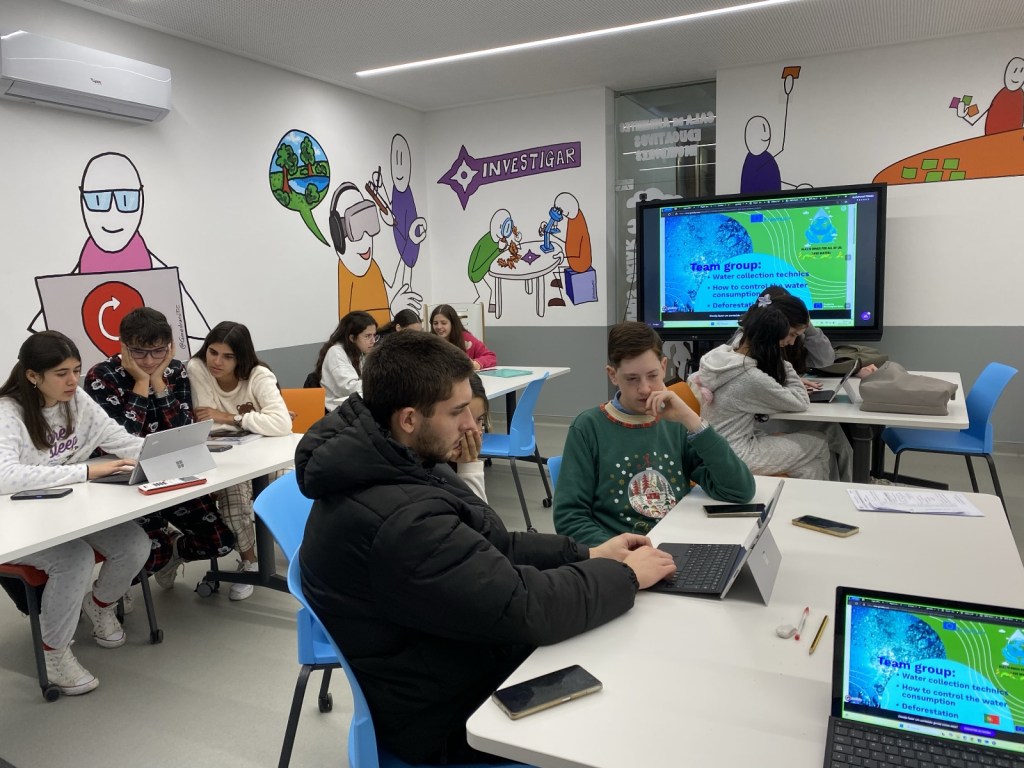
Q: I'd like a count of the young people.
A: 12